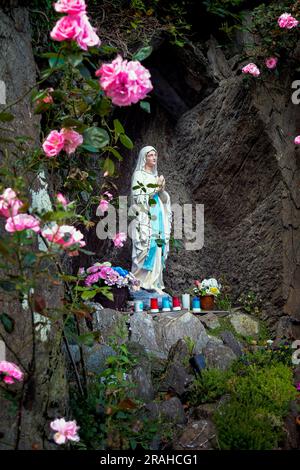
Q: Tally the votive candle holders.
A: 6